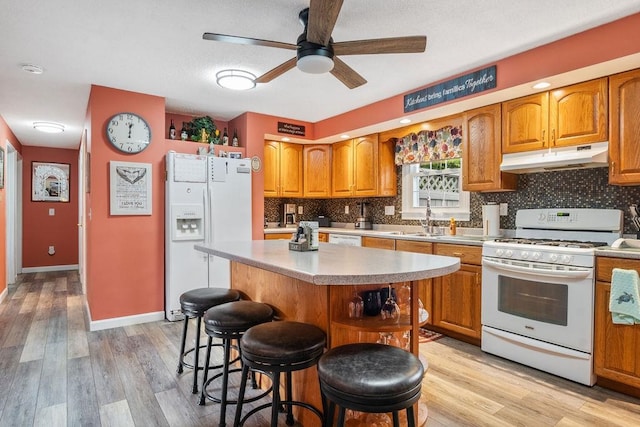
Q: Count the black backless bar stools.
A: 4